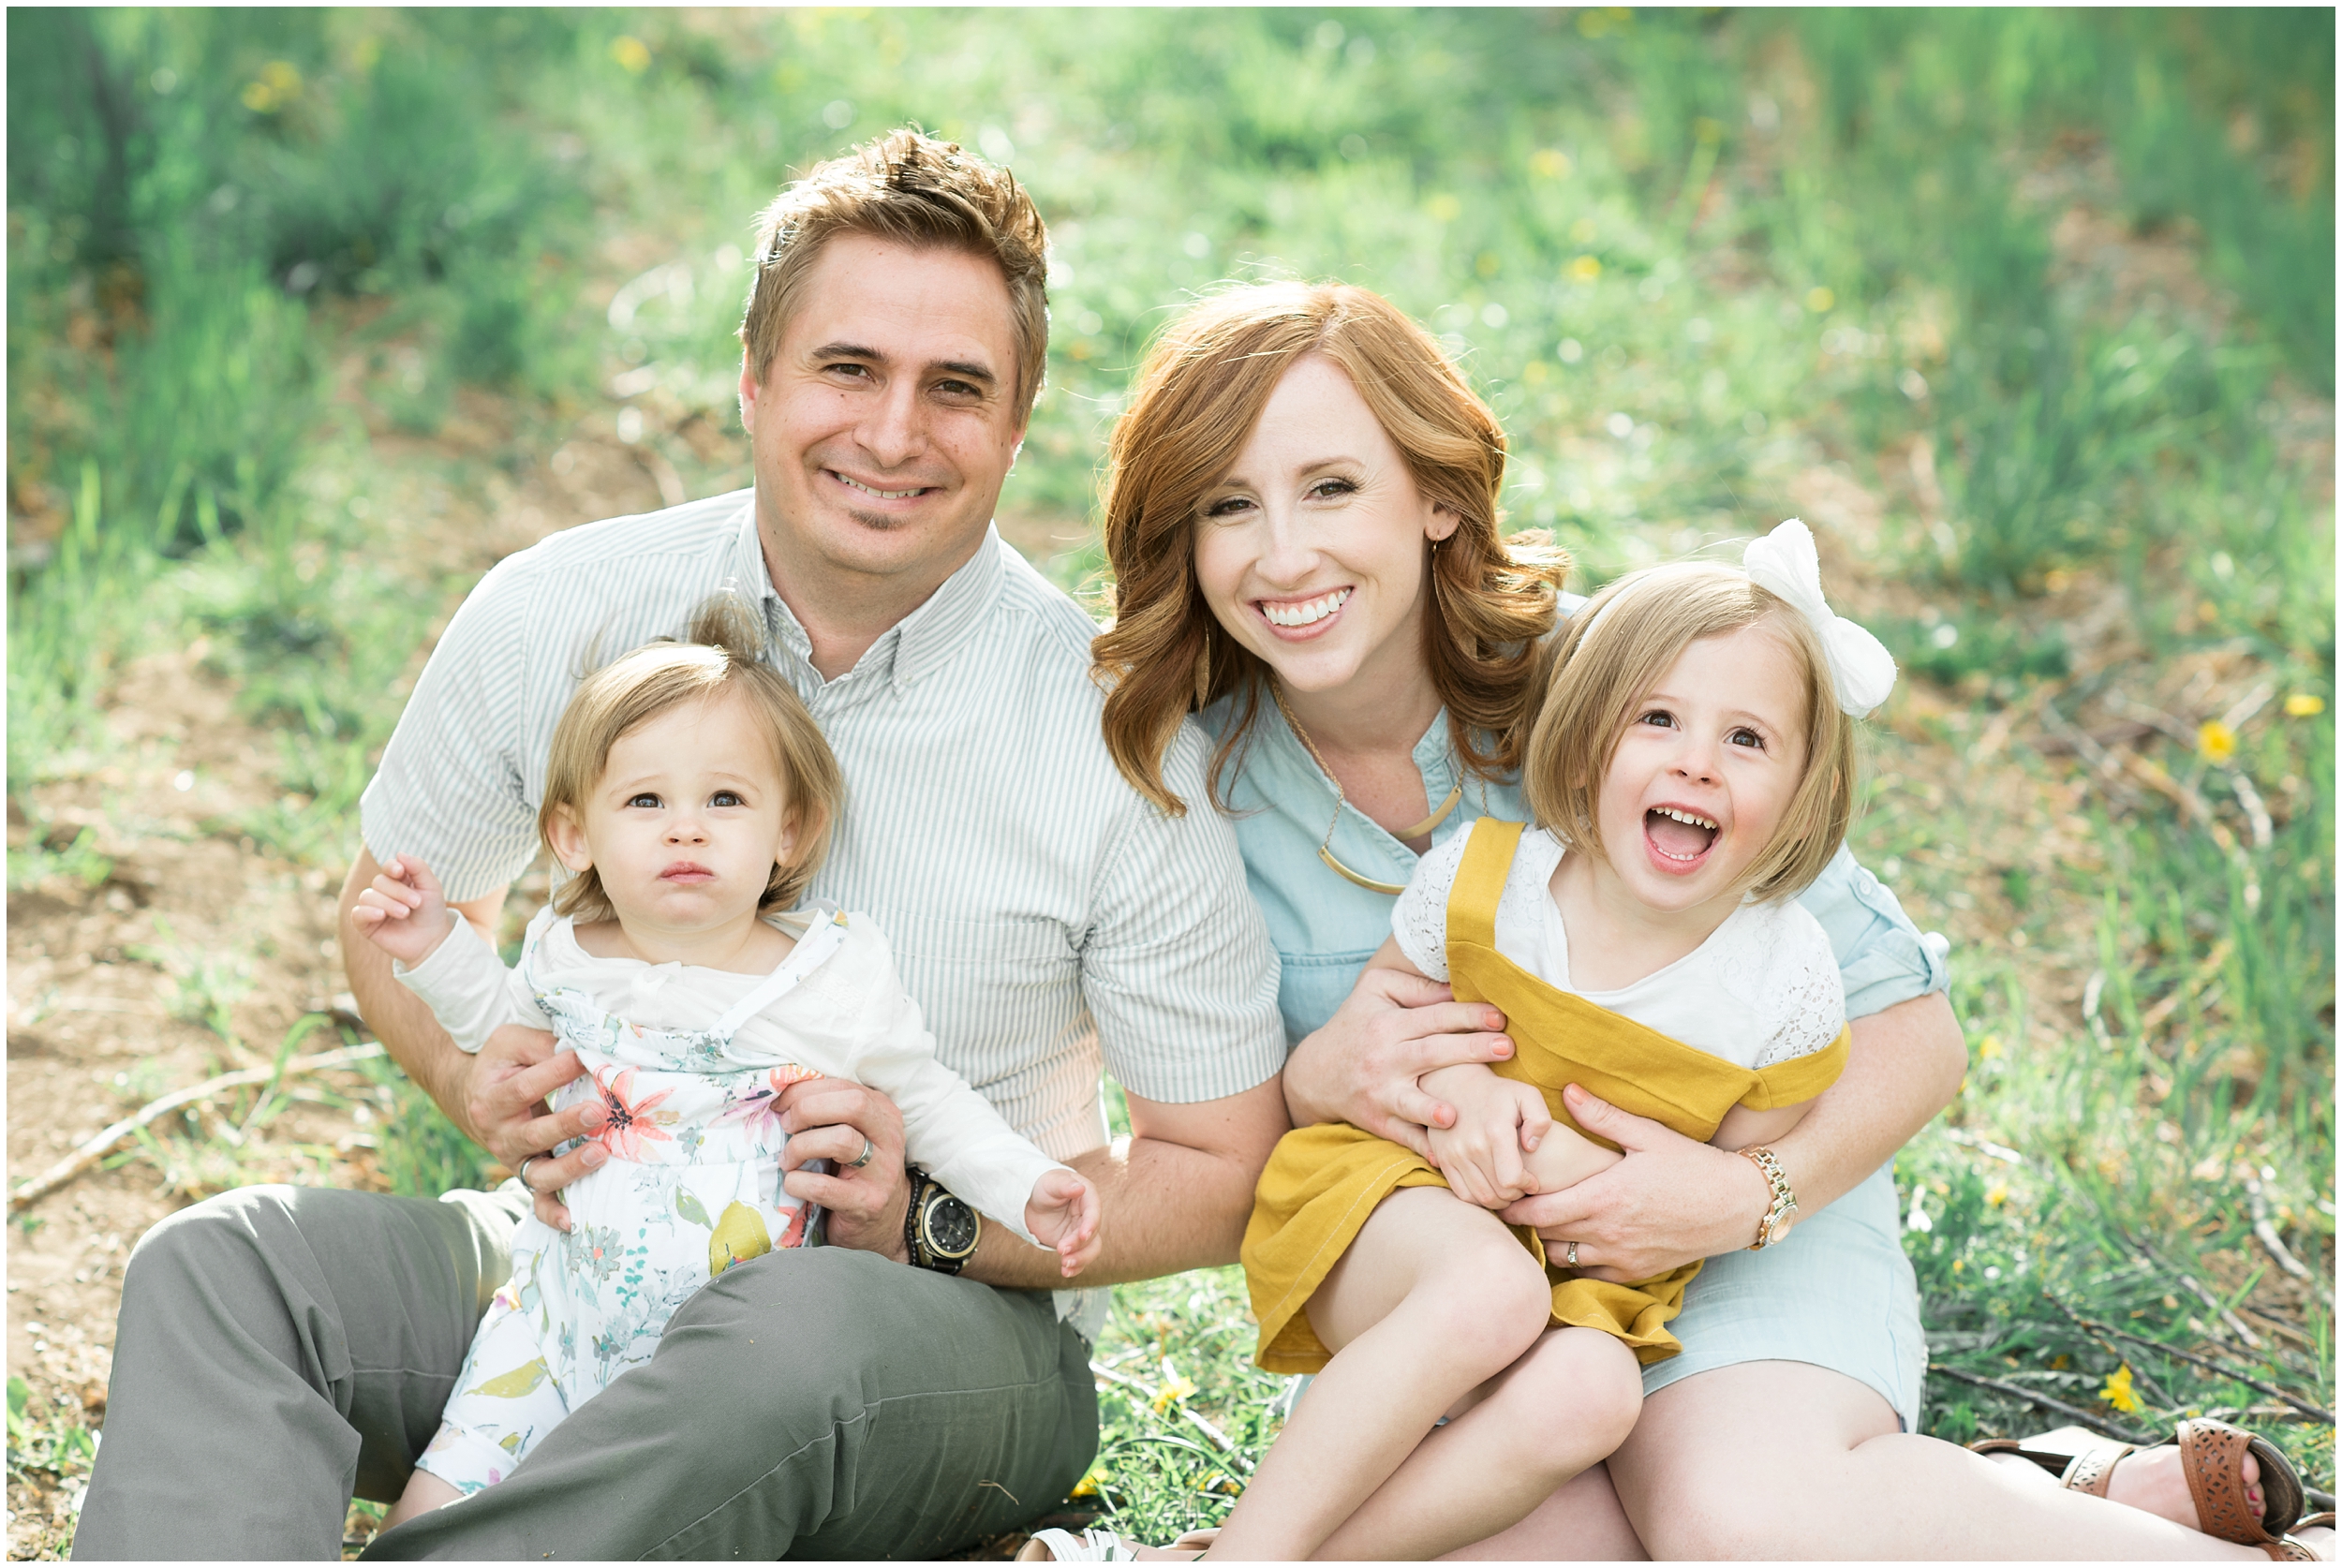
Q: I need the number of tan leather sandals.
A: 2